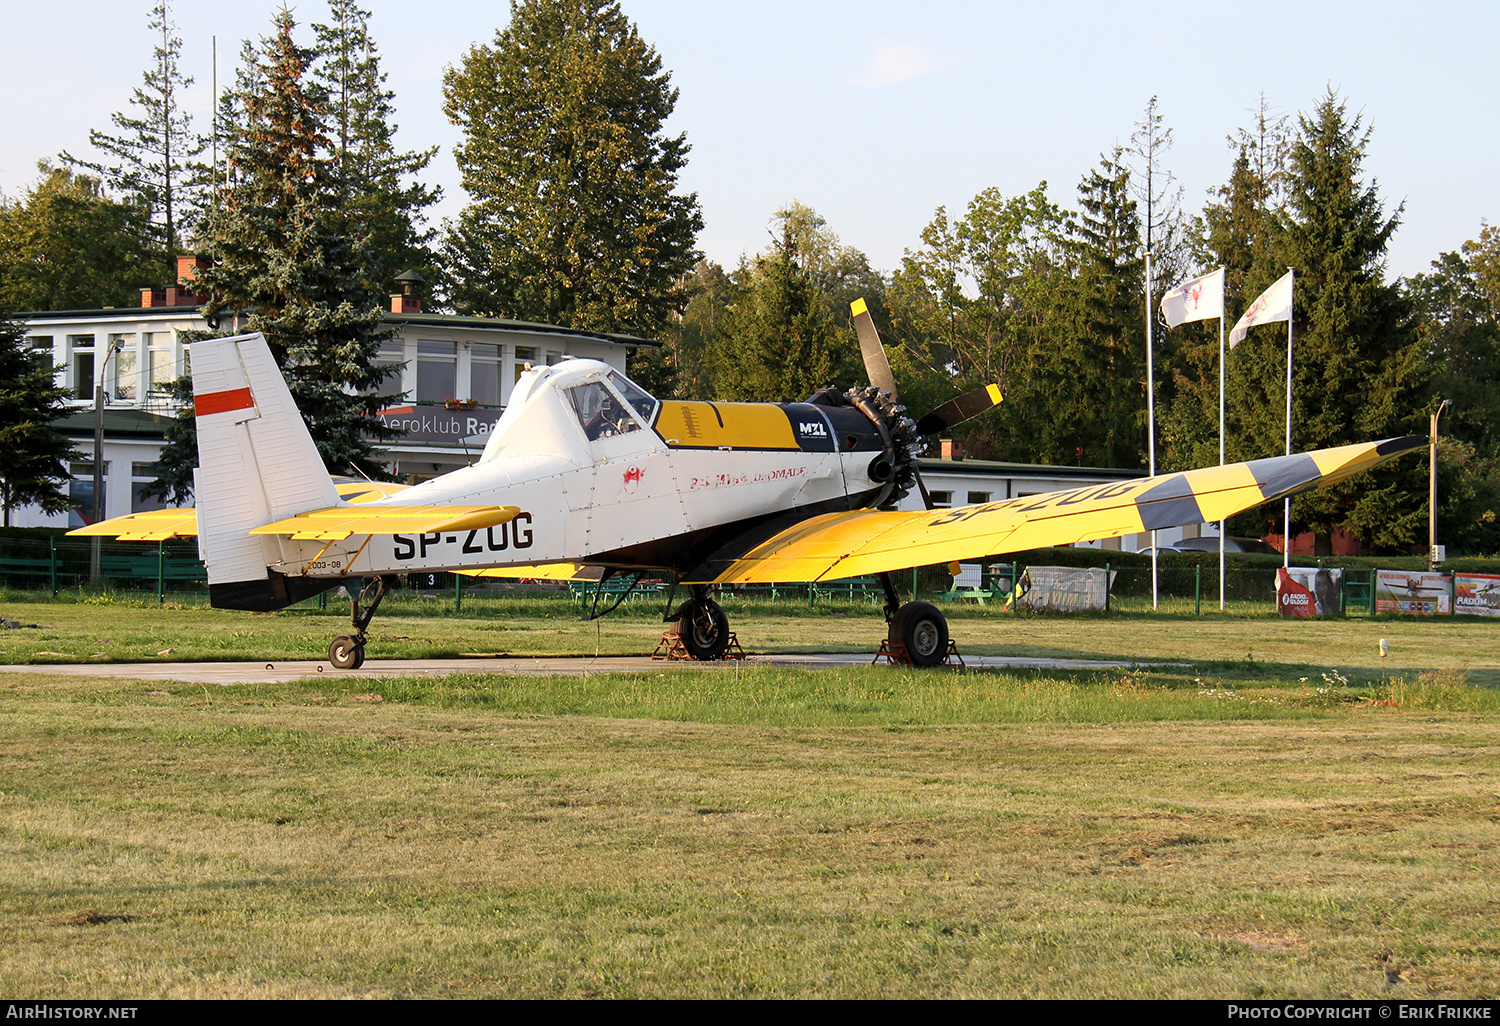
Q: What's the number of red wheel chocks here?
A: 4